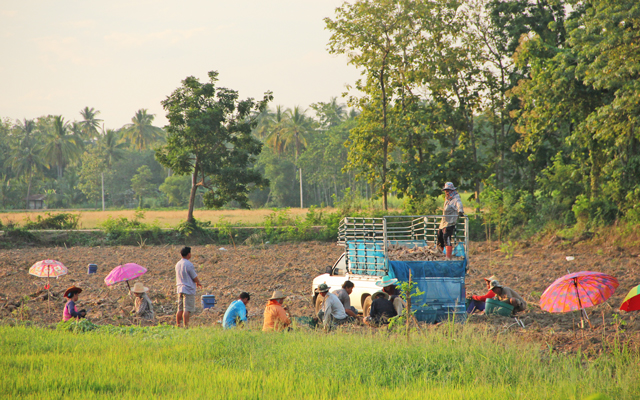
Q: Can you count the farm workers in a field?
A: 12